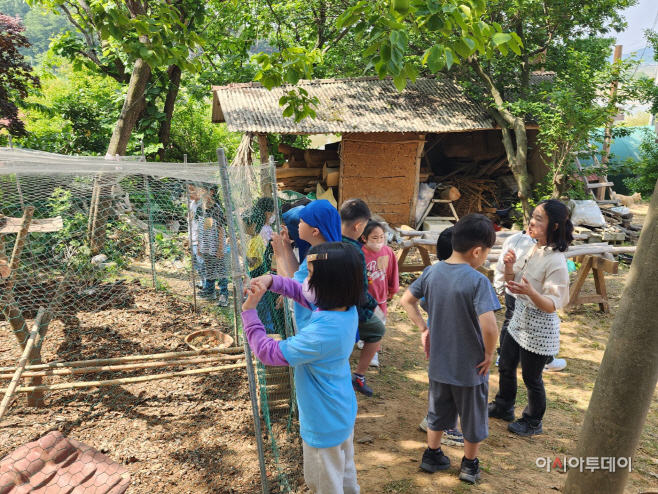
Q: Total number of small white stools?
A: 1